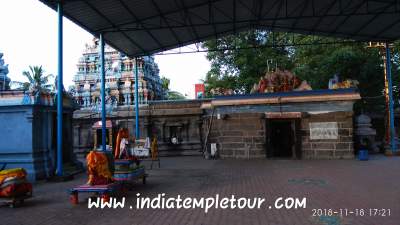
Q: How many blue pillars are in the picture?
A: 4